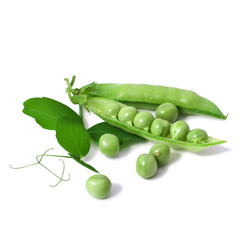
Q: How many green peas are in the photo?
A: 11